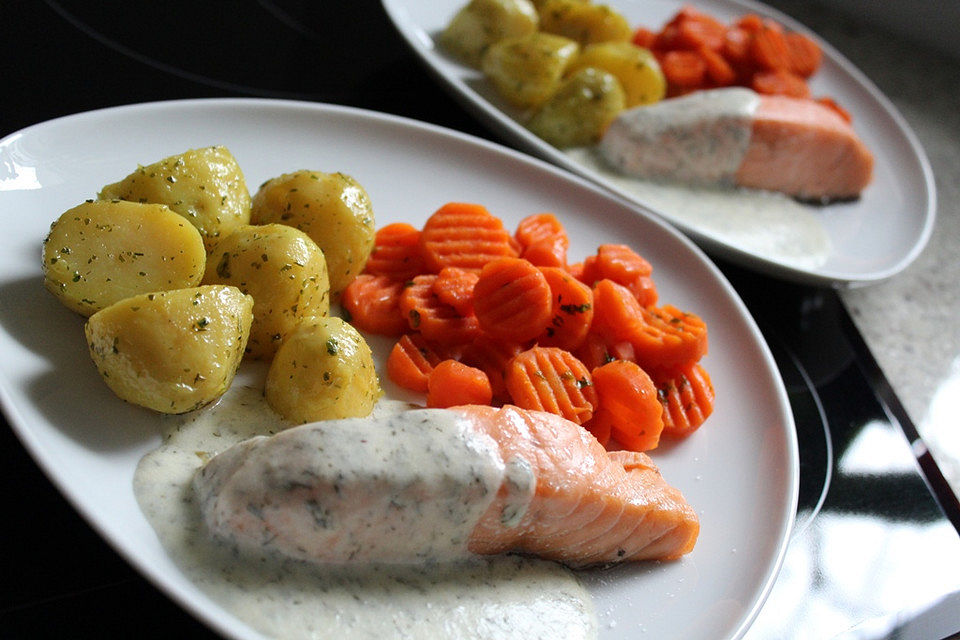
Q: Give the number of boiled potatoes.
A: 12